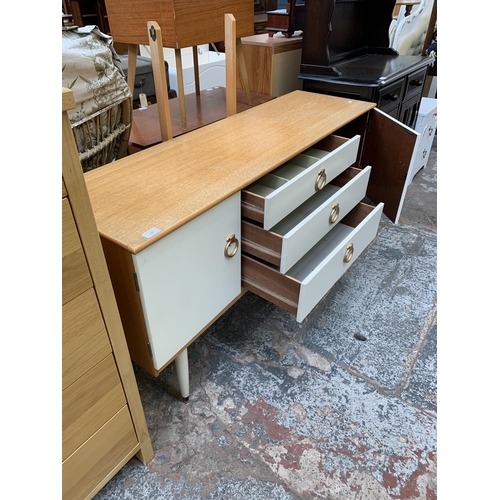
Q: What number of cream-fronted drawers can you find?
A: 3